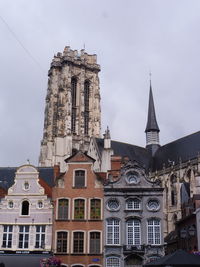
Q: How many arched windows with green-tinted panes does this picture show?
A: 3